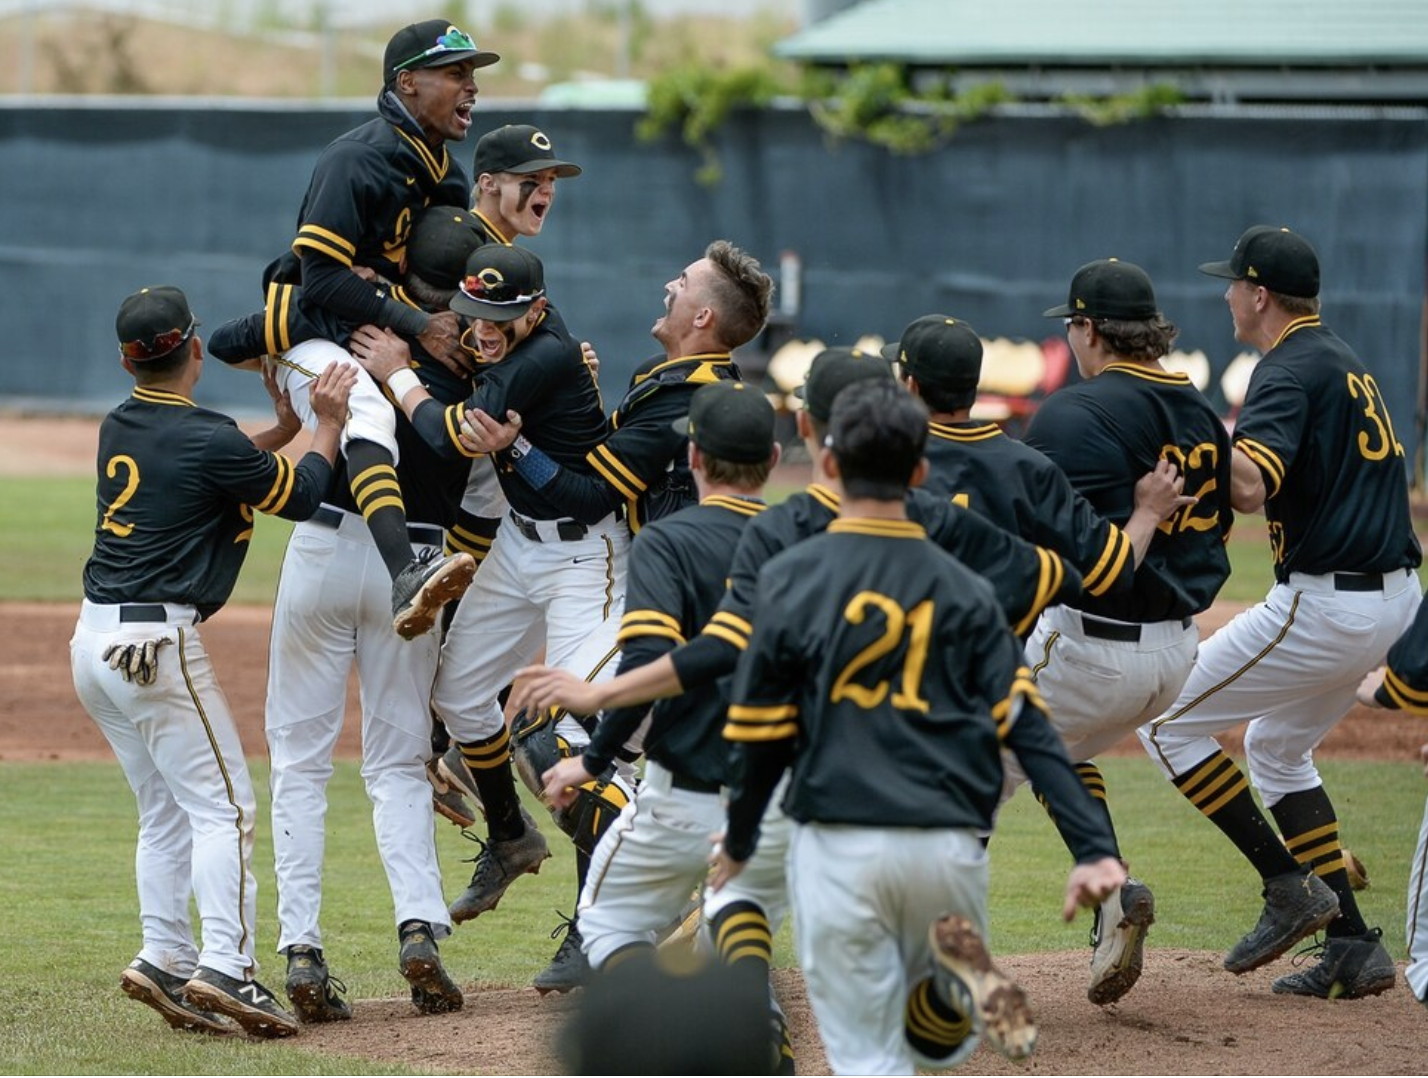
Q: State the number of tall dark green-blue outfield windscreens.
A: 1